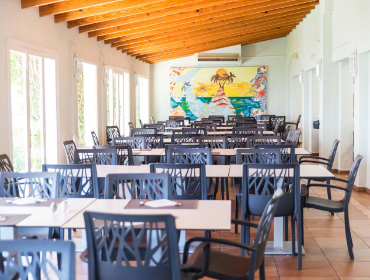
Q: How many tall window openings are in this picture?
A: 4